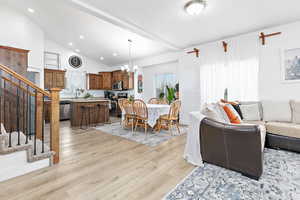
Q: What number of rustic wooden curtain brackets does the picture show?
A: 3